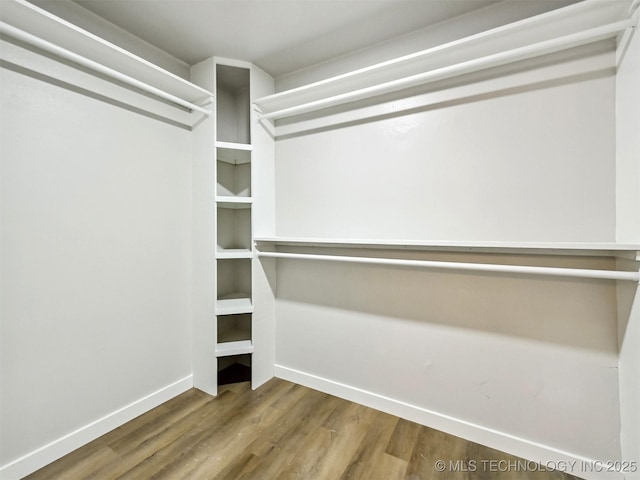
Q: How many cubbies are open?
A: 6